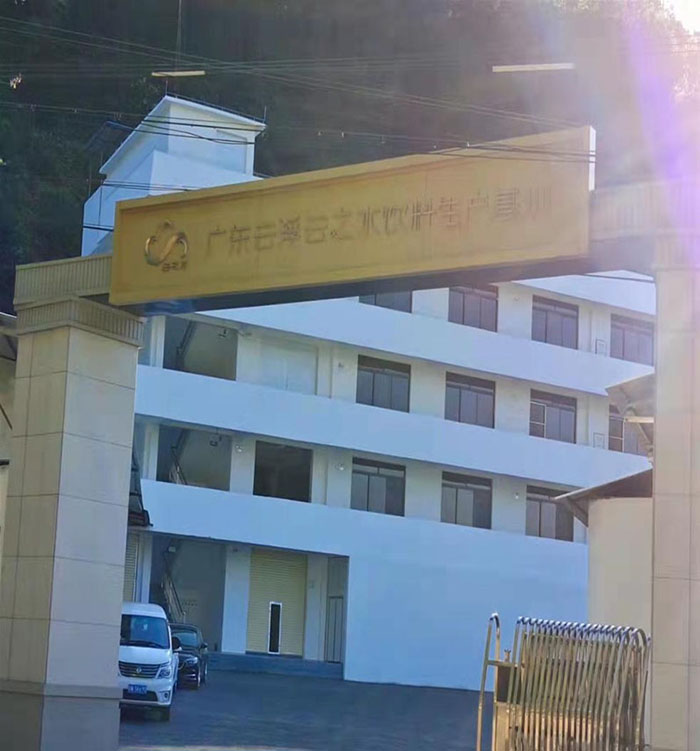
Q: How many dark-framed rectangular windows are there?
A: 11